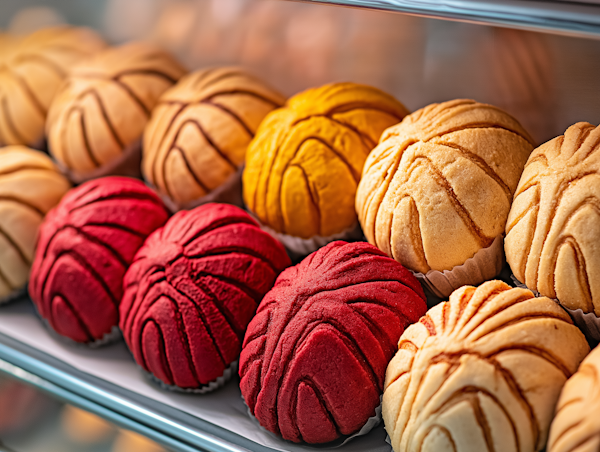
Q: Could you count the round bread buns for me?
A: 12